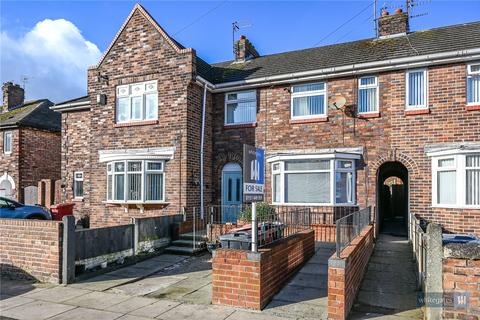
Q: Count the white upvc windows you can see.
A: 11